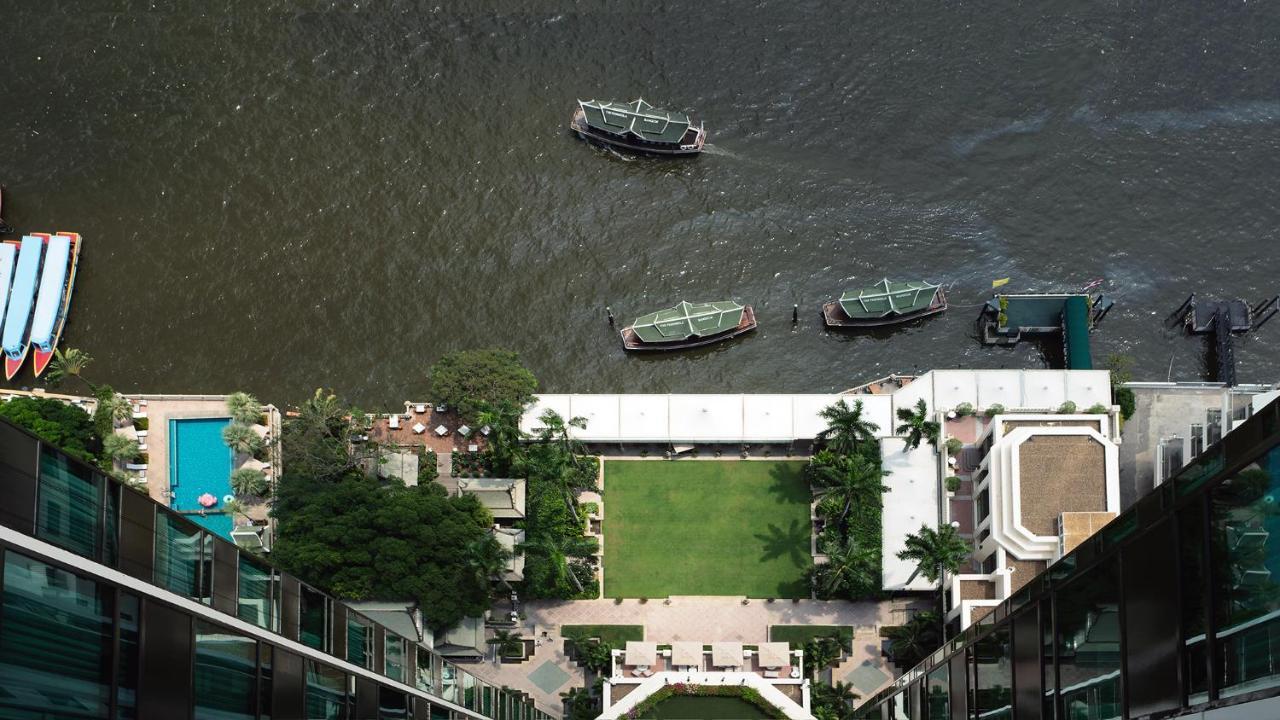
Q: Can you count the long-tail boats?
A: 3